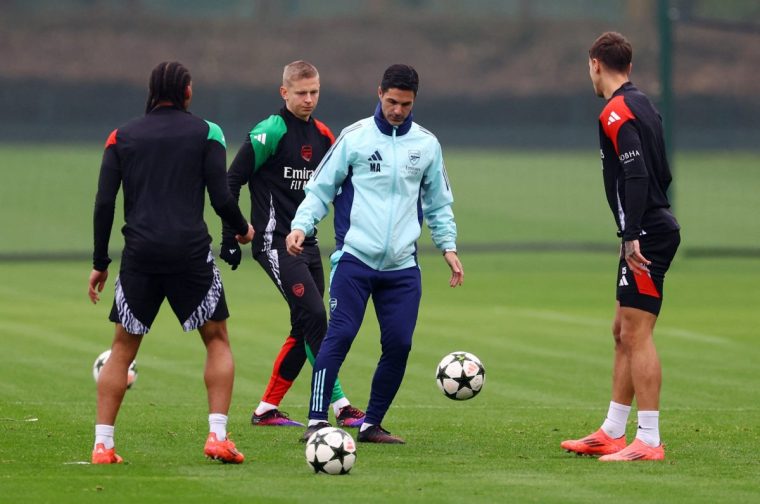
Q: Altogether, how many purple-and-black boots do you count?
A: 2